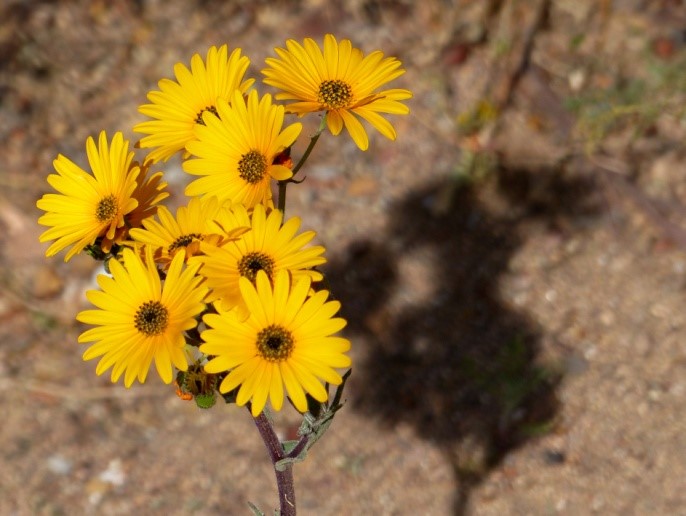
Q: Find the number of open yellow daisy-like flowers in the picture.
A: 8